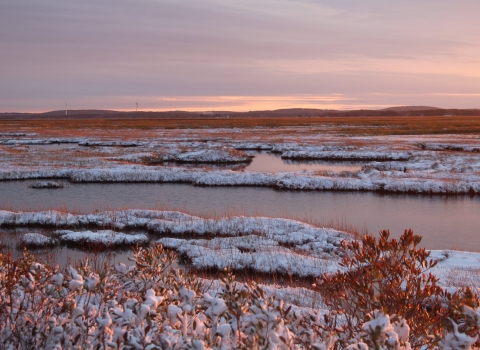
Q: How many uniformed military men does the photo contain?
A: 0